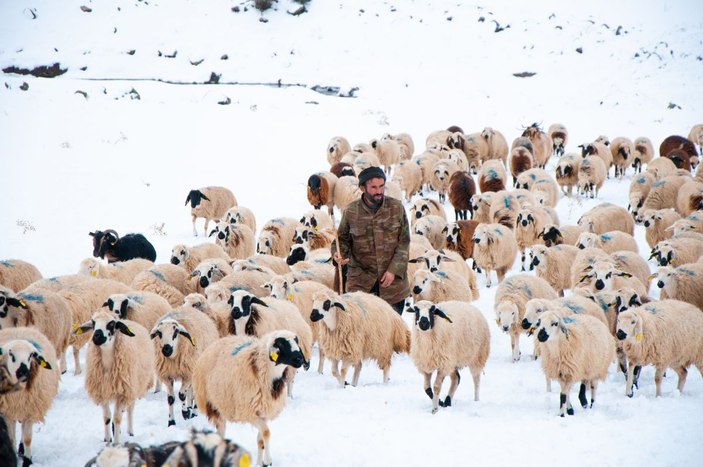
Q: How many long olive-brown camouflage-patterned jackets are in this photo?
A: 1